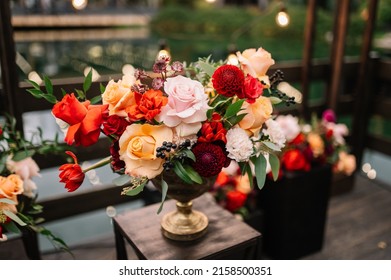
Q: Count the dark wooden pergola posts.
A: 4